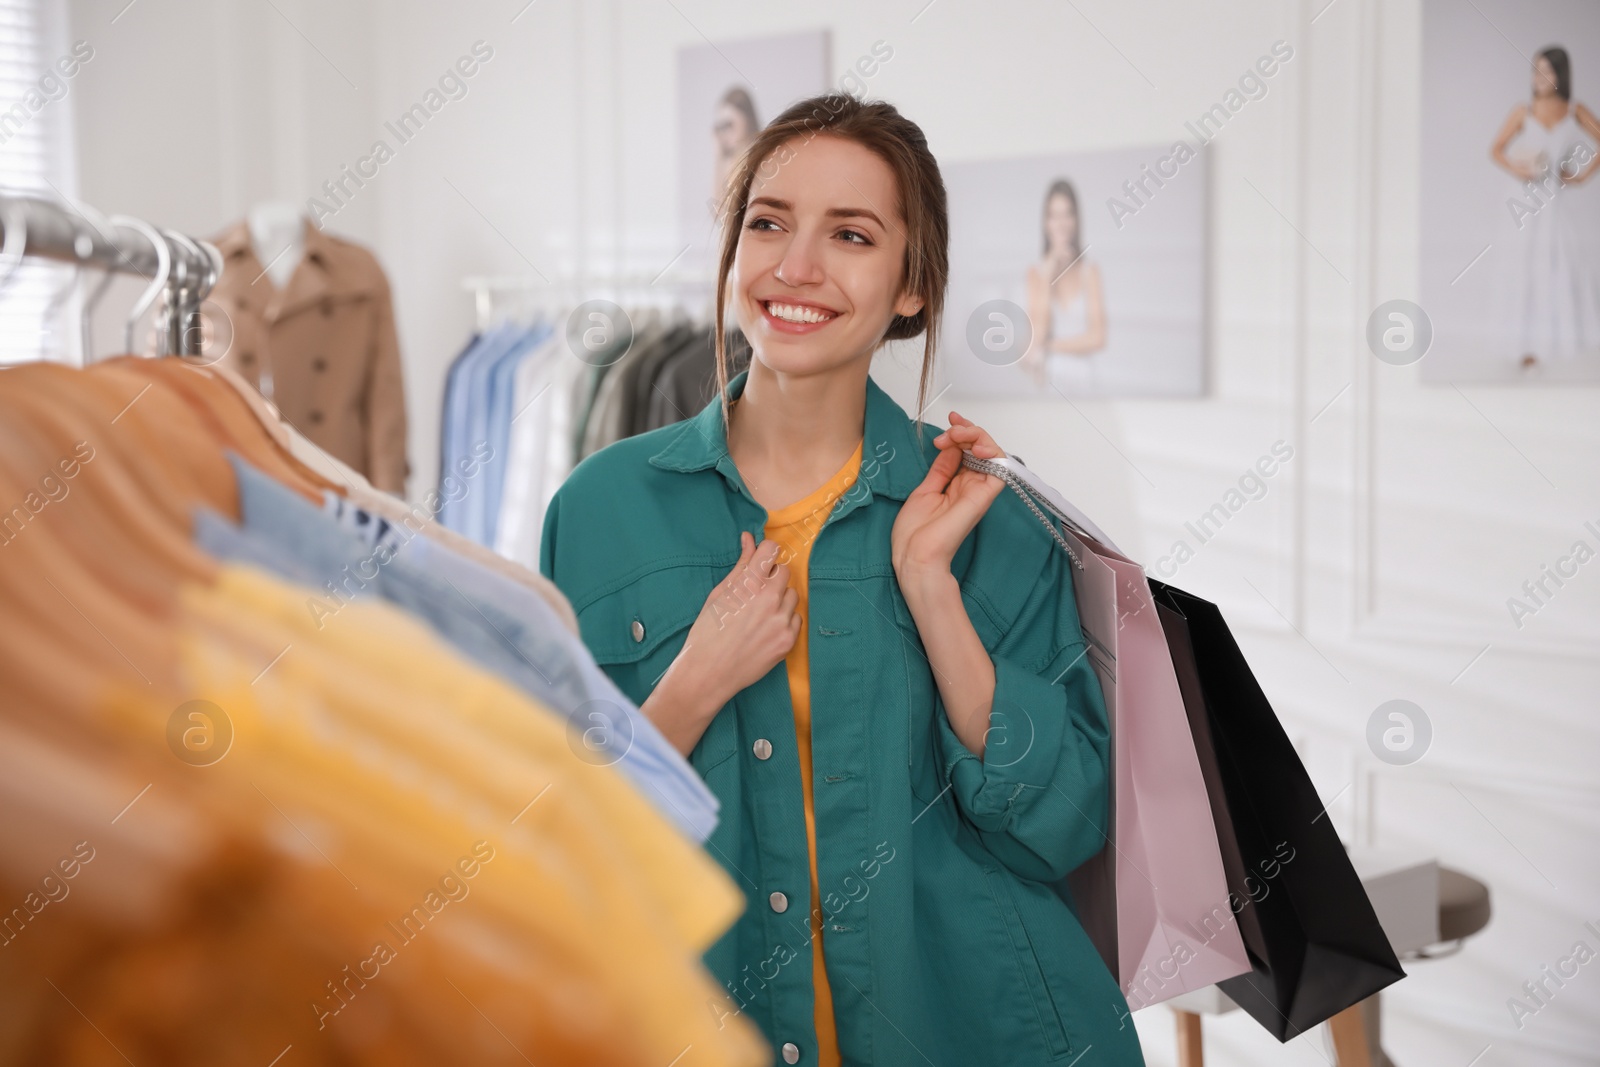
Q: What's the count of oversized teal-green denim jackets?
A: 1